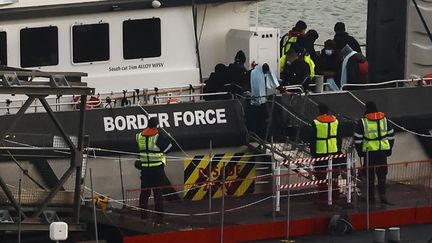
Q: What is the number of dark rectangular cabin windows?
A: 4